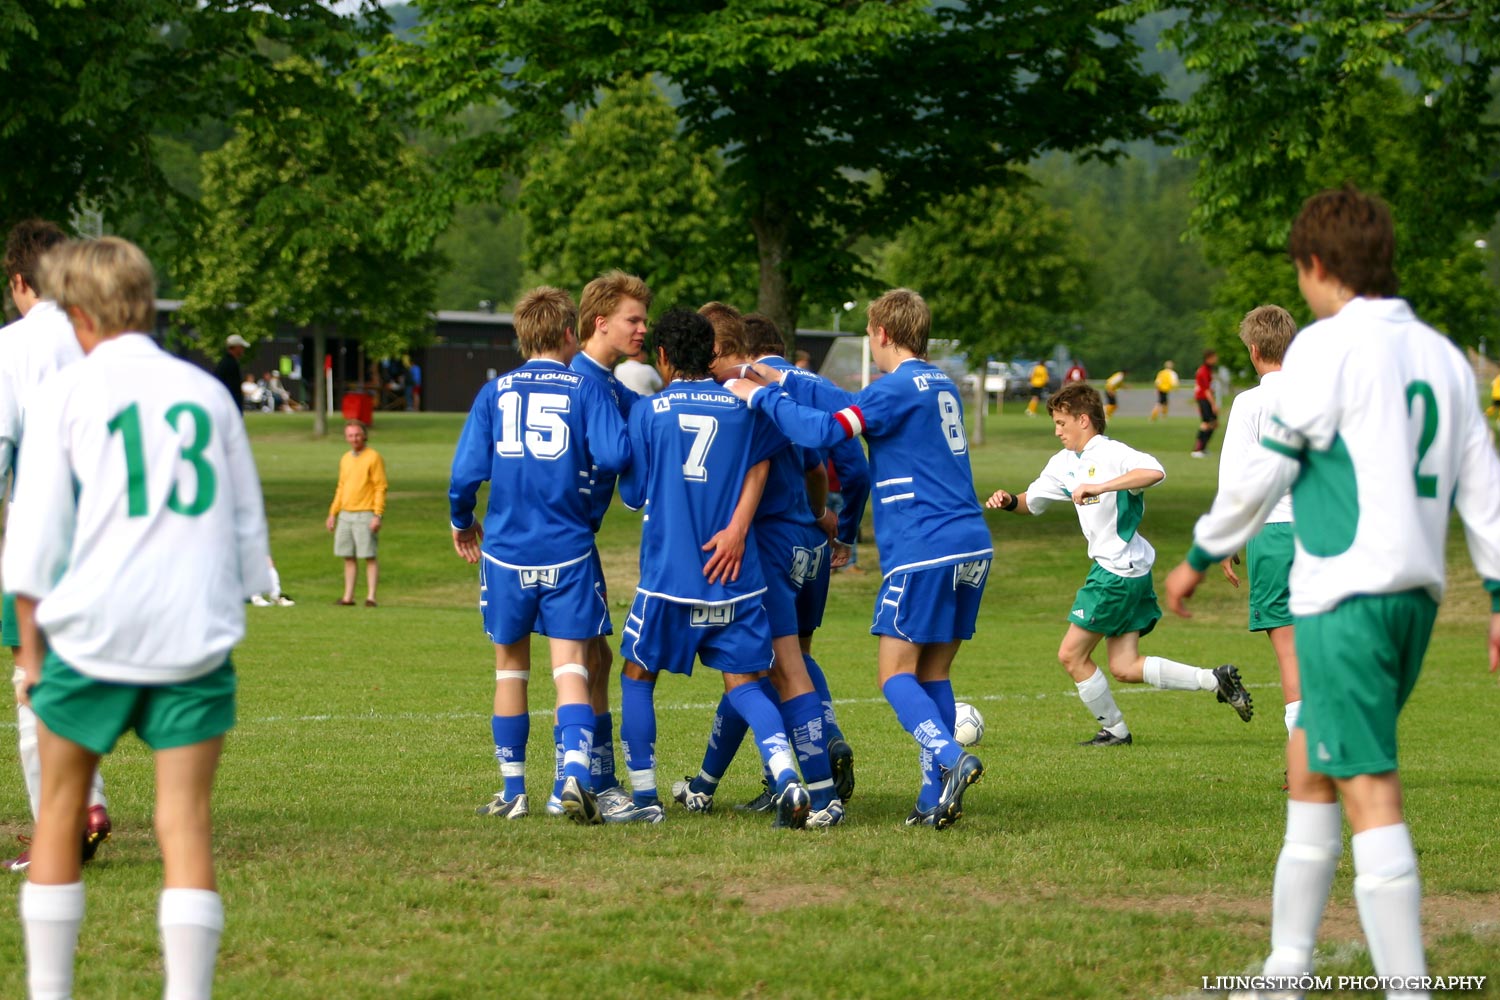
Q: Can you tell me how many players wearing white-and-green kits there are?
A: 5